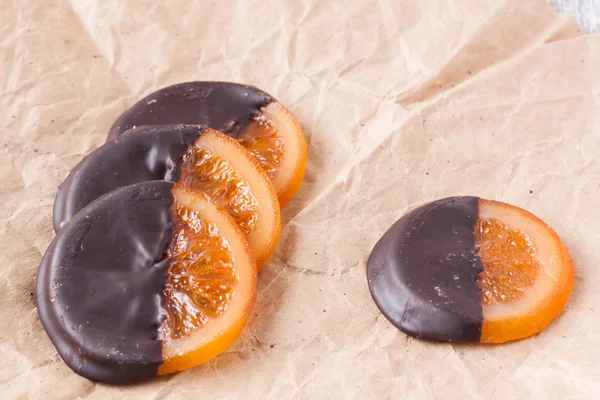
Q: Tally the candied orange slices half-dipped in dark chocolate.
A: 4